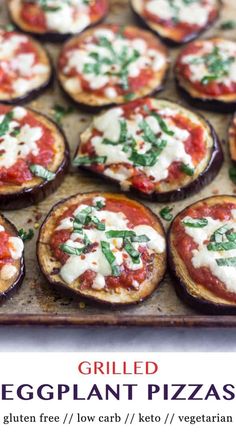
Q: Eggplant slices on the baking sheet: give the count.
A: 11